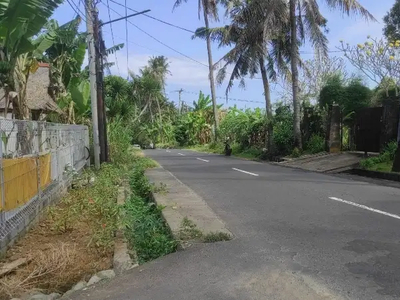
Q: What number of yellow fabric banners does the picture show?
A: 1